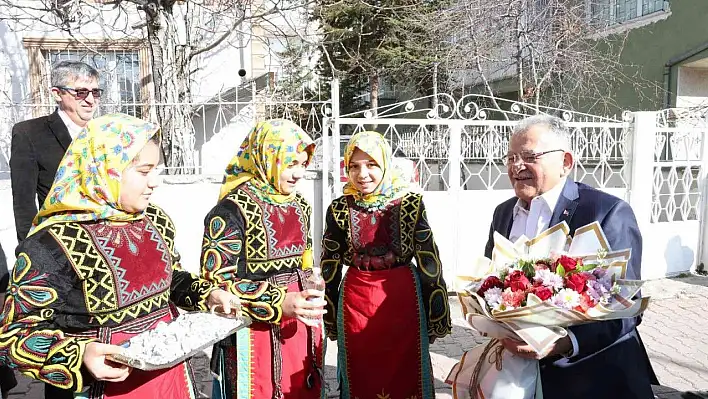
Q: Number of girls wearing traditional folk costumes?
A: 3